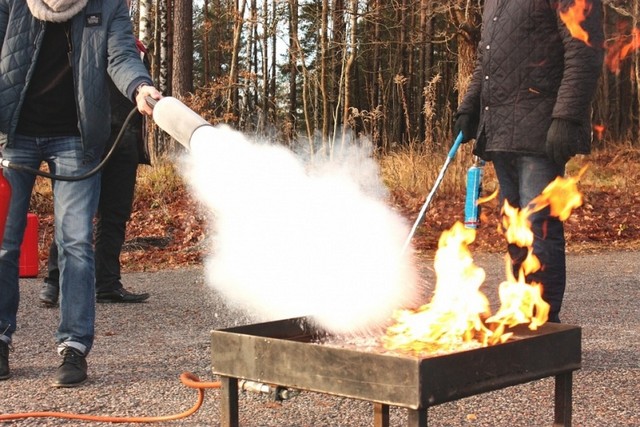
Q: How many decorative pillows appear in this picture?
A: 0